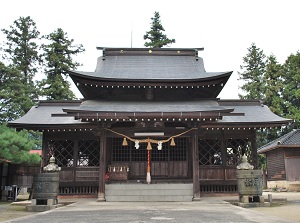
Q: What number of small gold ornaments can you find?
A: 3